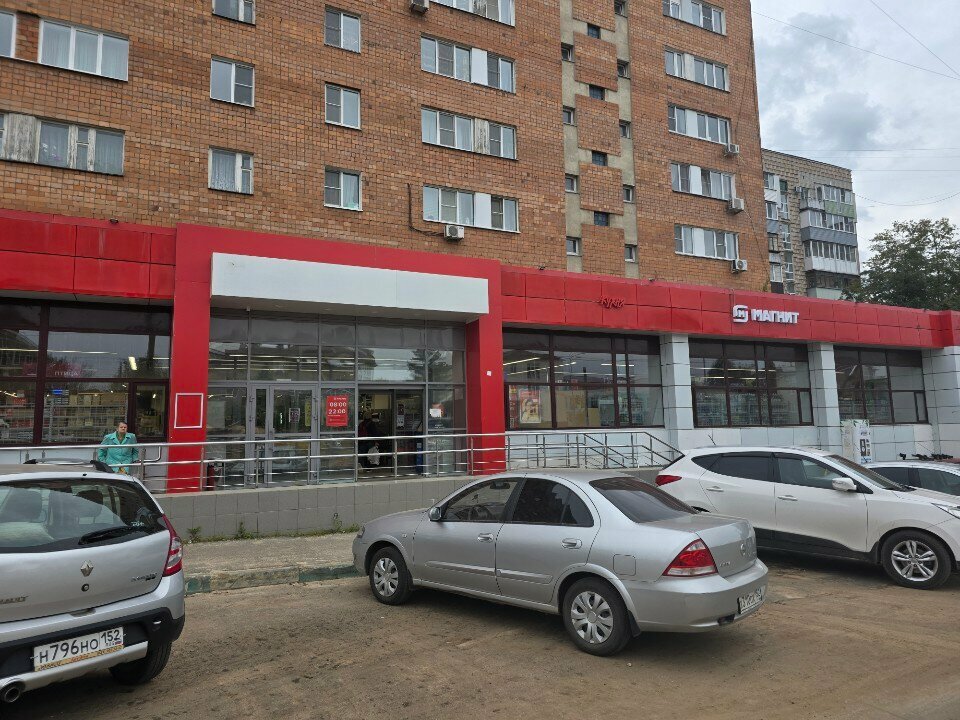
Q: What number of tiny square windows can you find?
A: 13